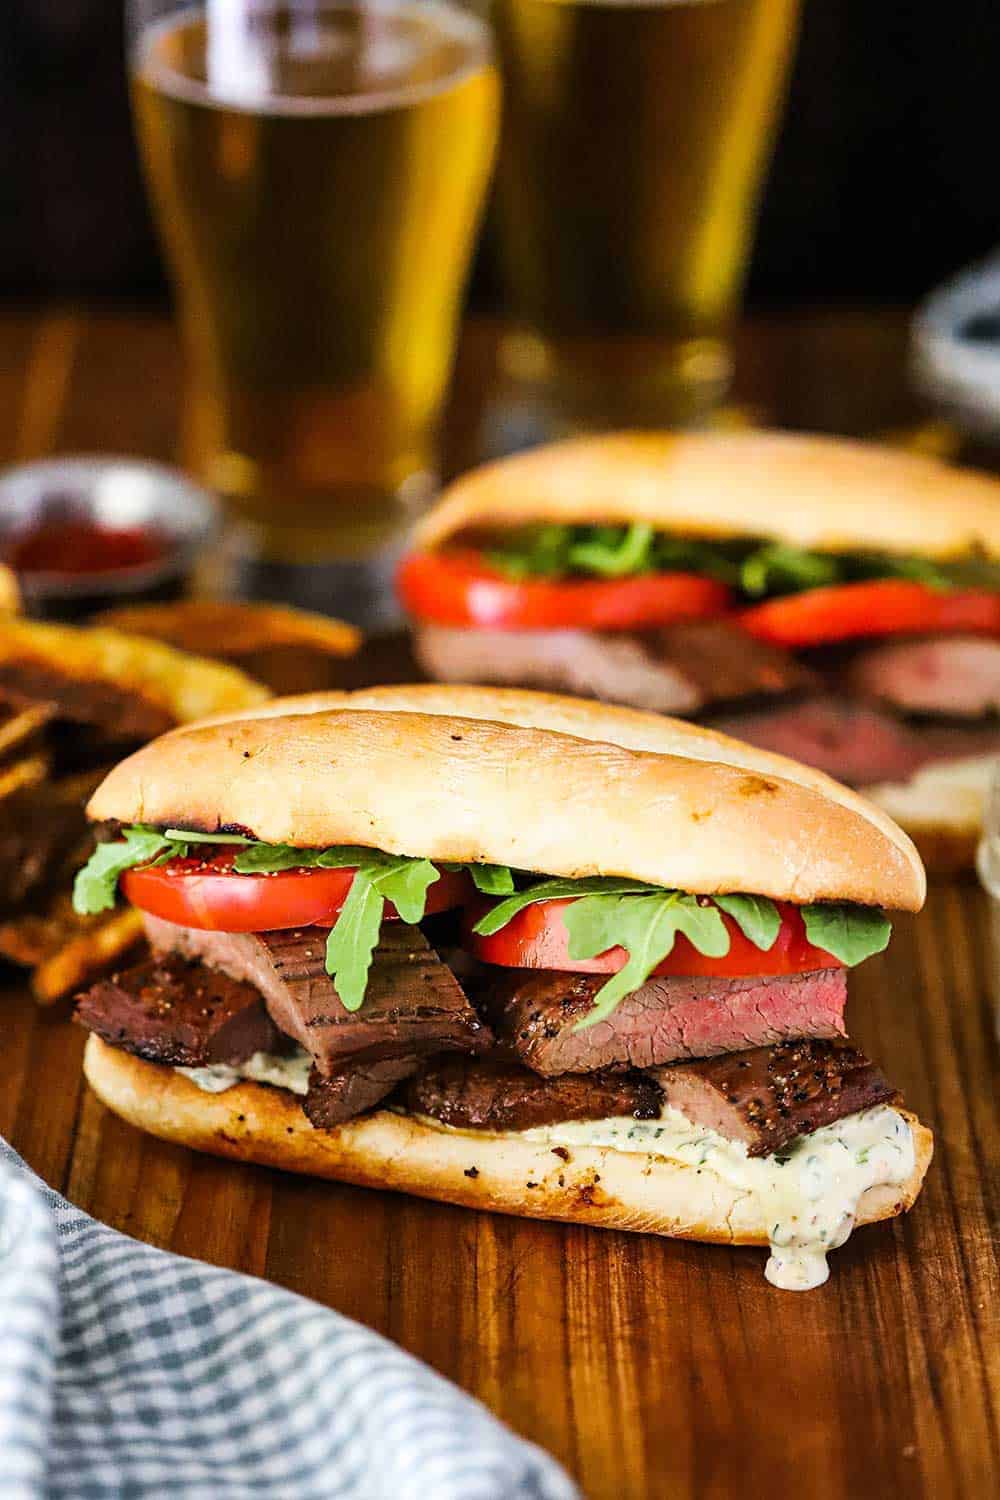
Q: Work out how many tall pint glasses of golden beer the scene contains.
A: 2